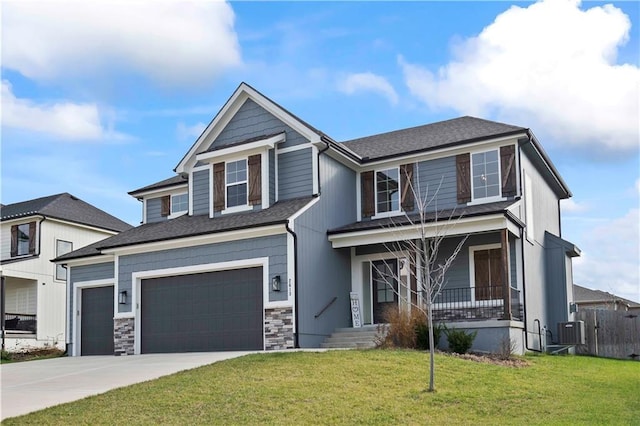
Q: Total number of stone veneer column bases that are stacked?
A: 2